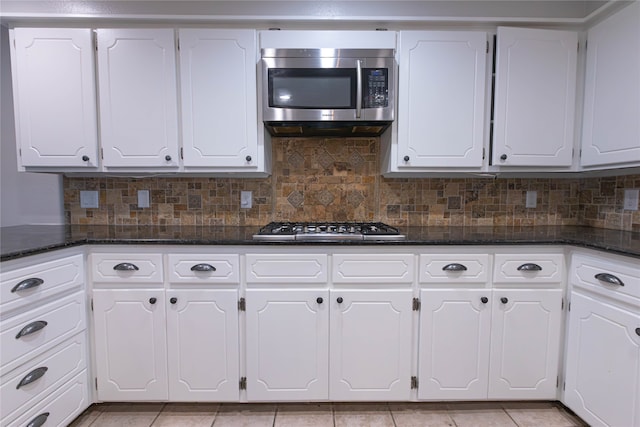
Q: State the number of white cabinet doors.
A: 13